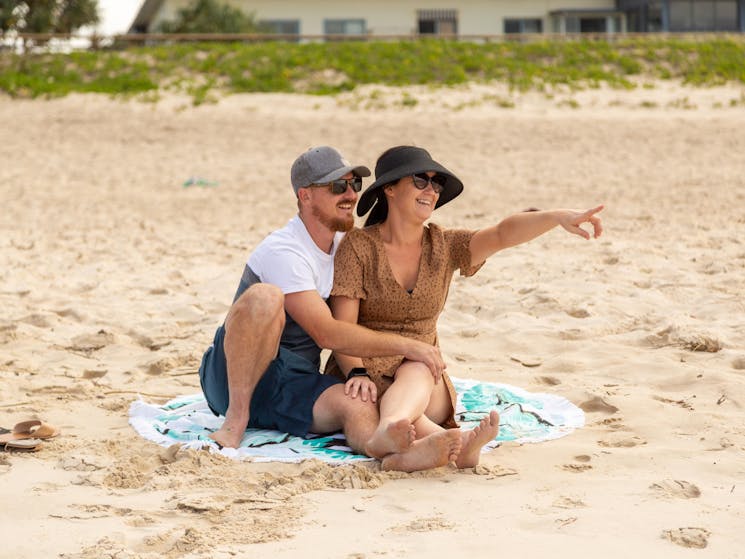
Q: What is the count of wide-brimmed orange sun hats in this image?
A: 0